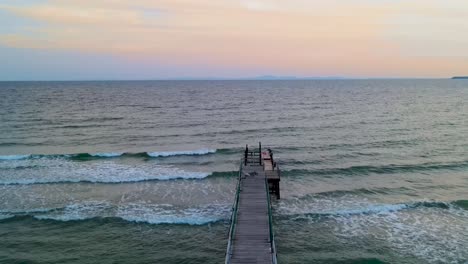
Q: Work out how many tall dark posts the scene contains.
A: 2